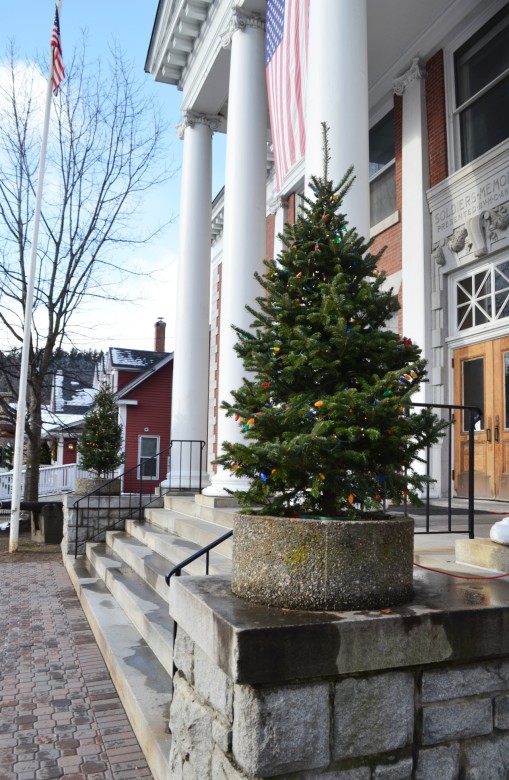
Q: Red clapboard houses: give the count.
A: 1